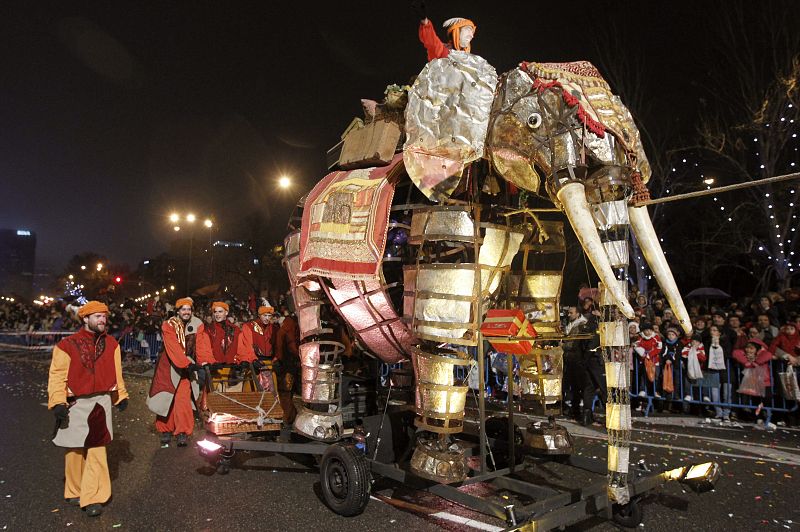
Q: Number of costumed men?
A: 5